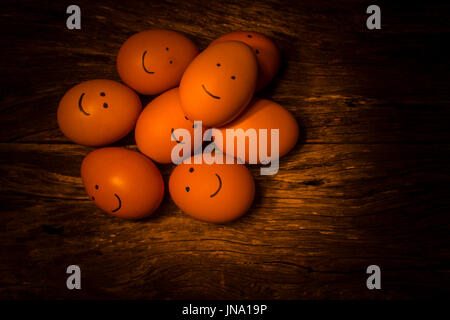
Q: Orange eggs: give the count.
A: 8